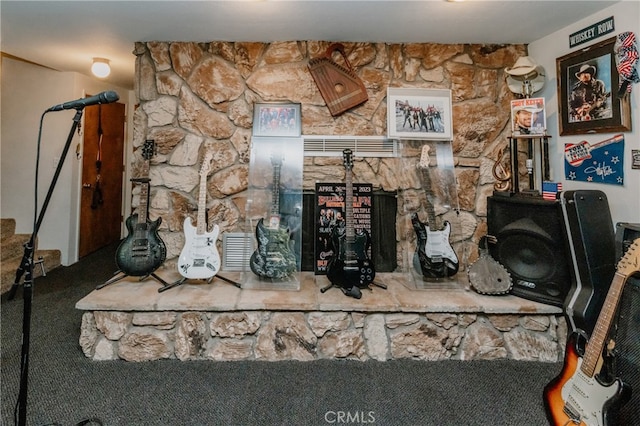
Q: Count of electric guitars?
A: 6